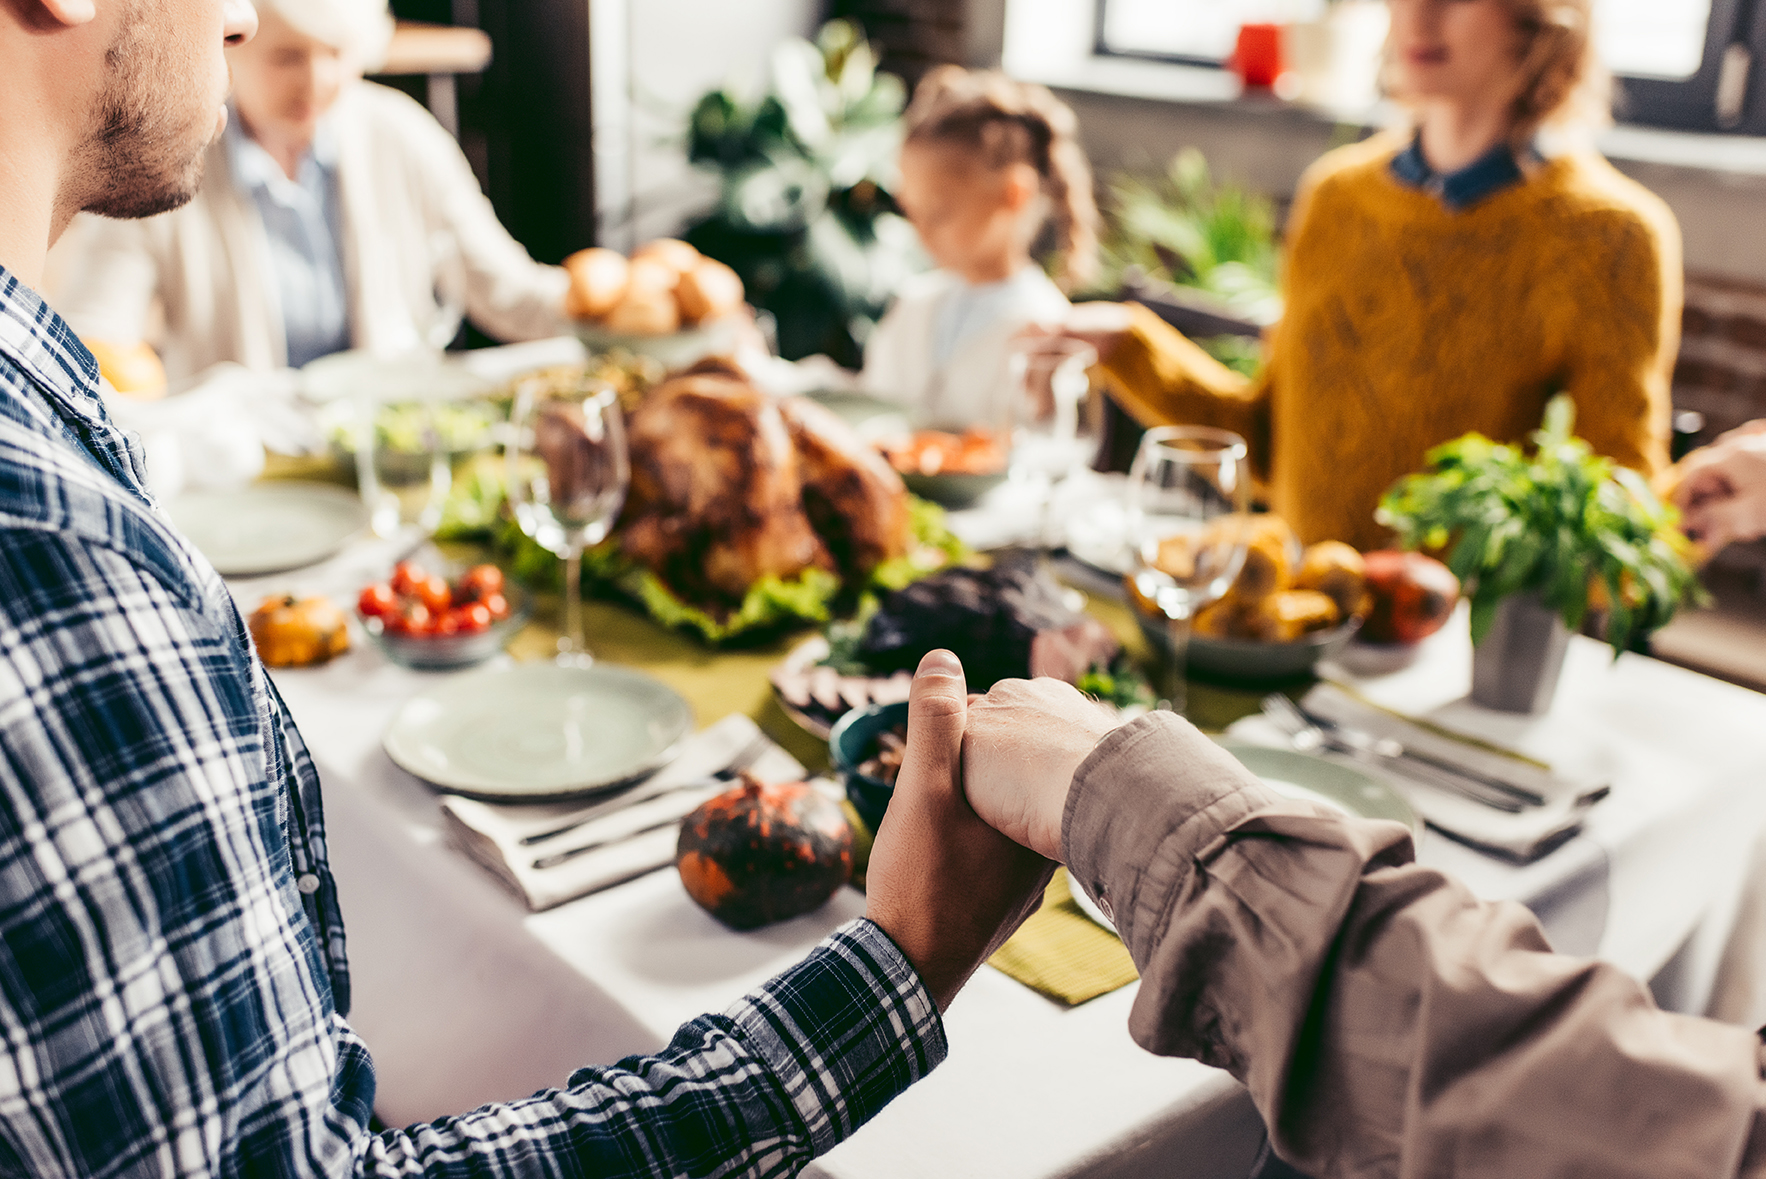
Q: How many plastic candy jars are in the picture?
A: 0